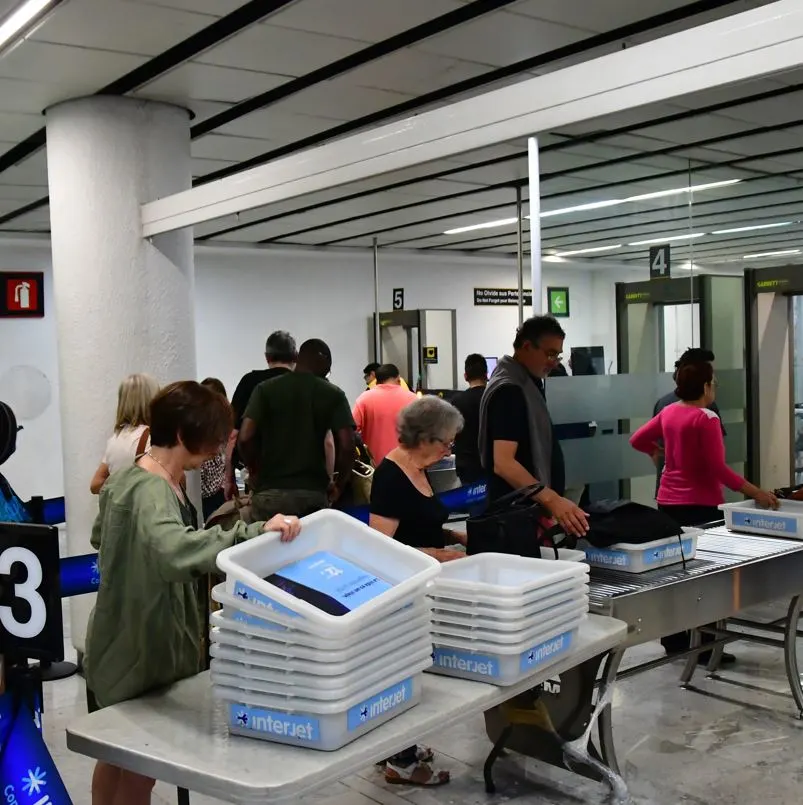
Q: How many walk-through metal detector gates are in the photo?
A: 3